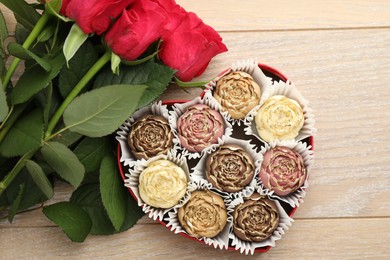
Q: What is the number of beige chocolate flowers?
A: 2